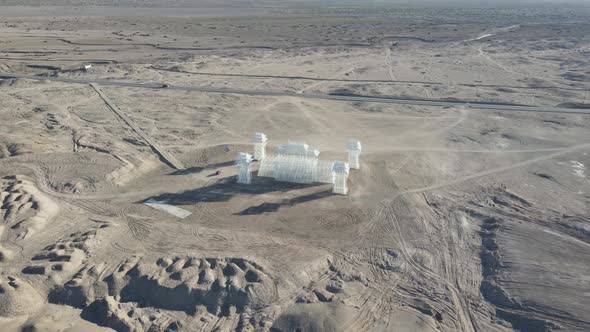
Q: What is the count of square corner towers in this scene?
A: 4